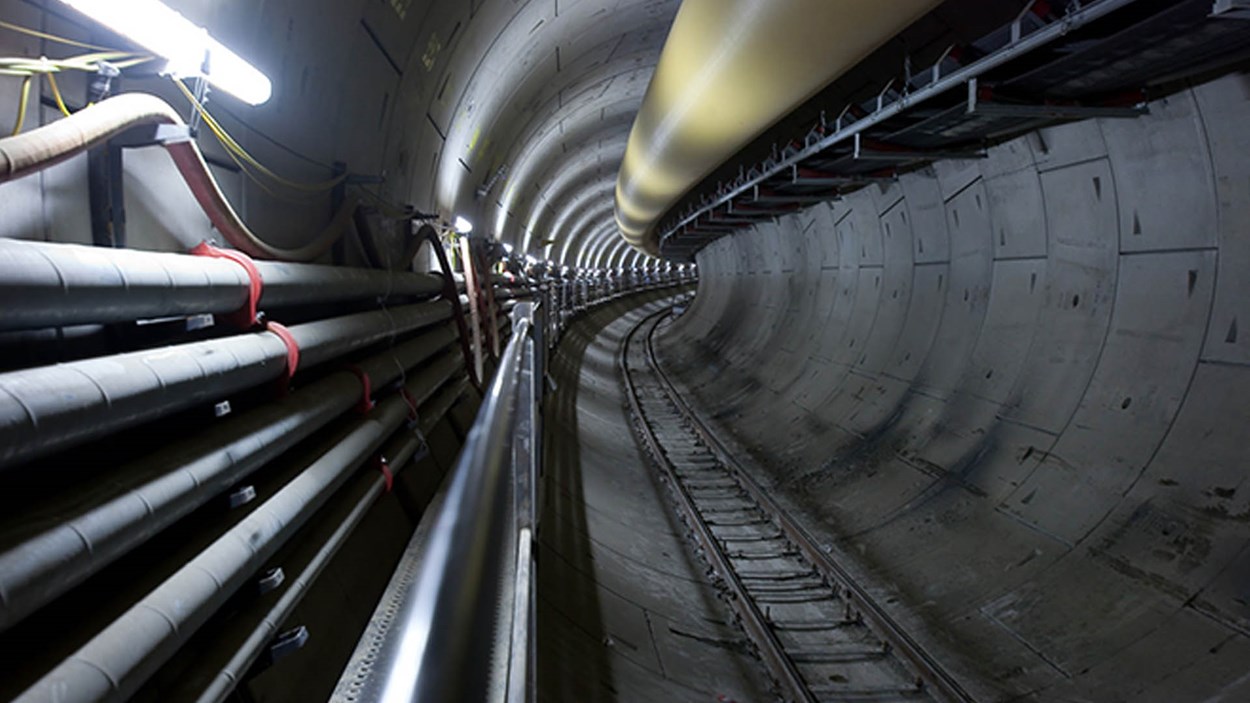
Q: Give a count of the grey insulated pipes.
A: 5